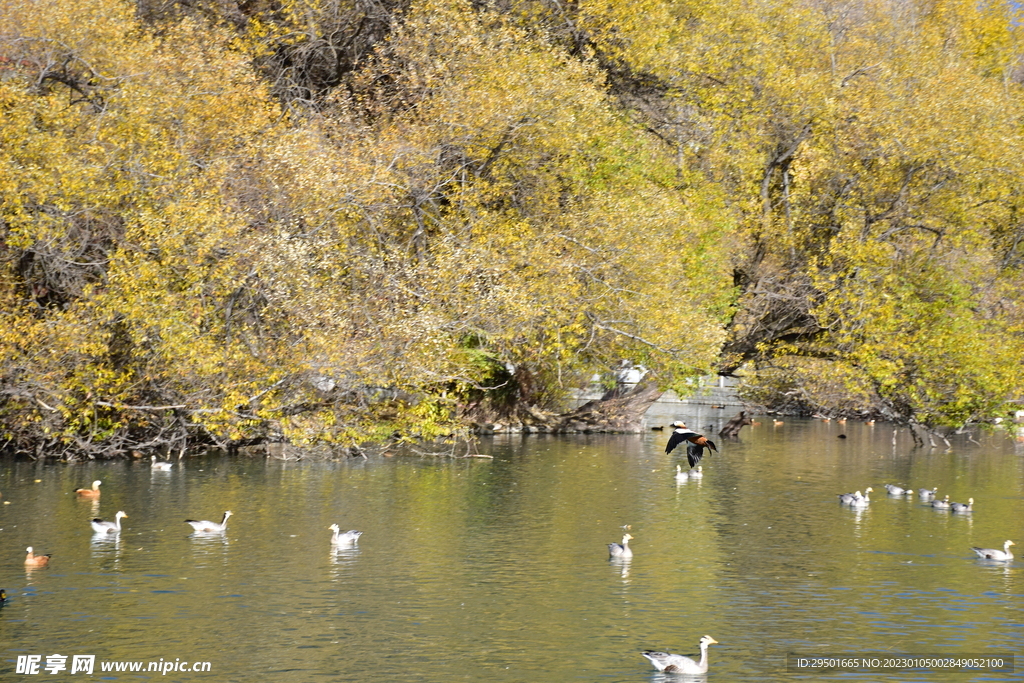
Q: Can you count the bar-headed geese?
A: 15